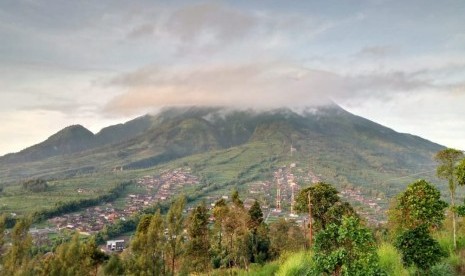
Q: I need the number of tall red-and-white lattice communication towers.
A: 2